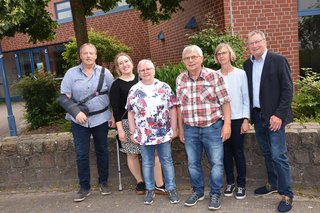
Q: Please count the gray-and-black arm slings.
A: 1